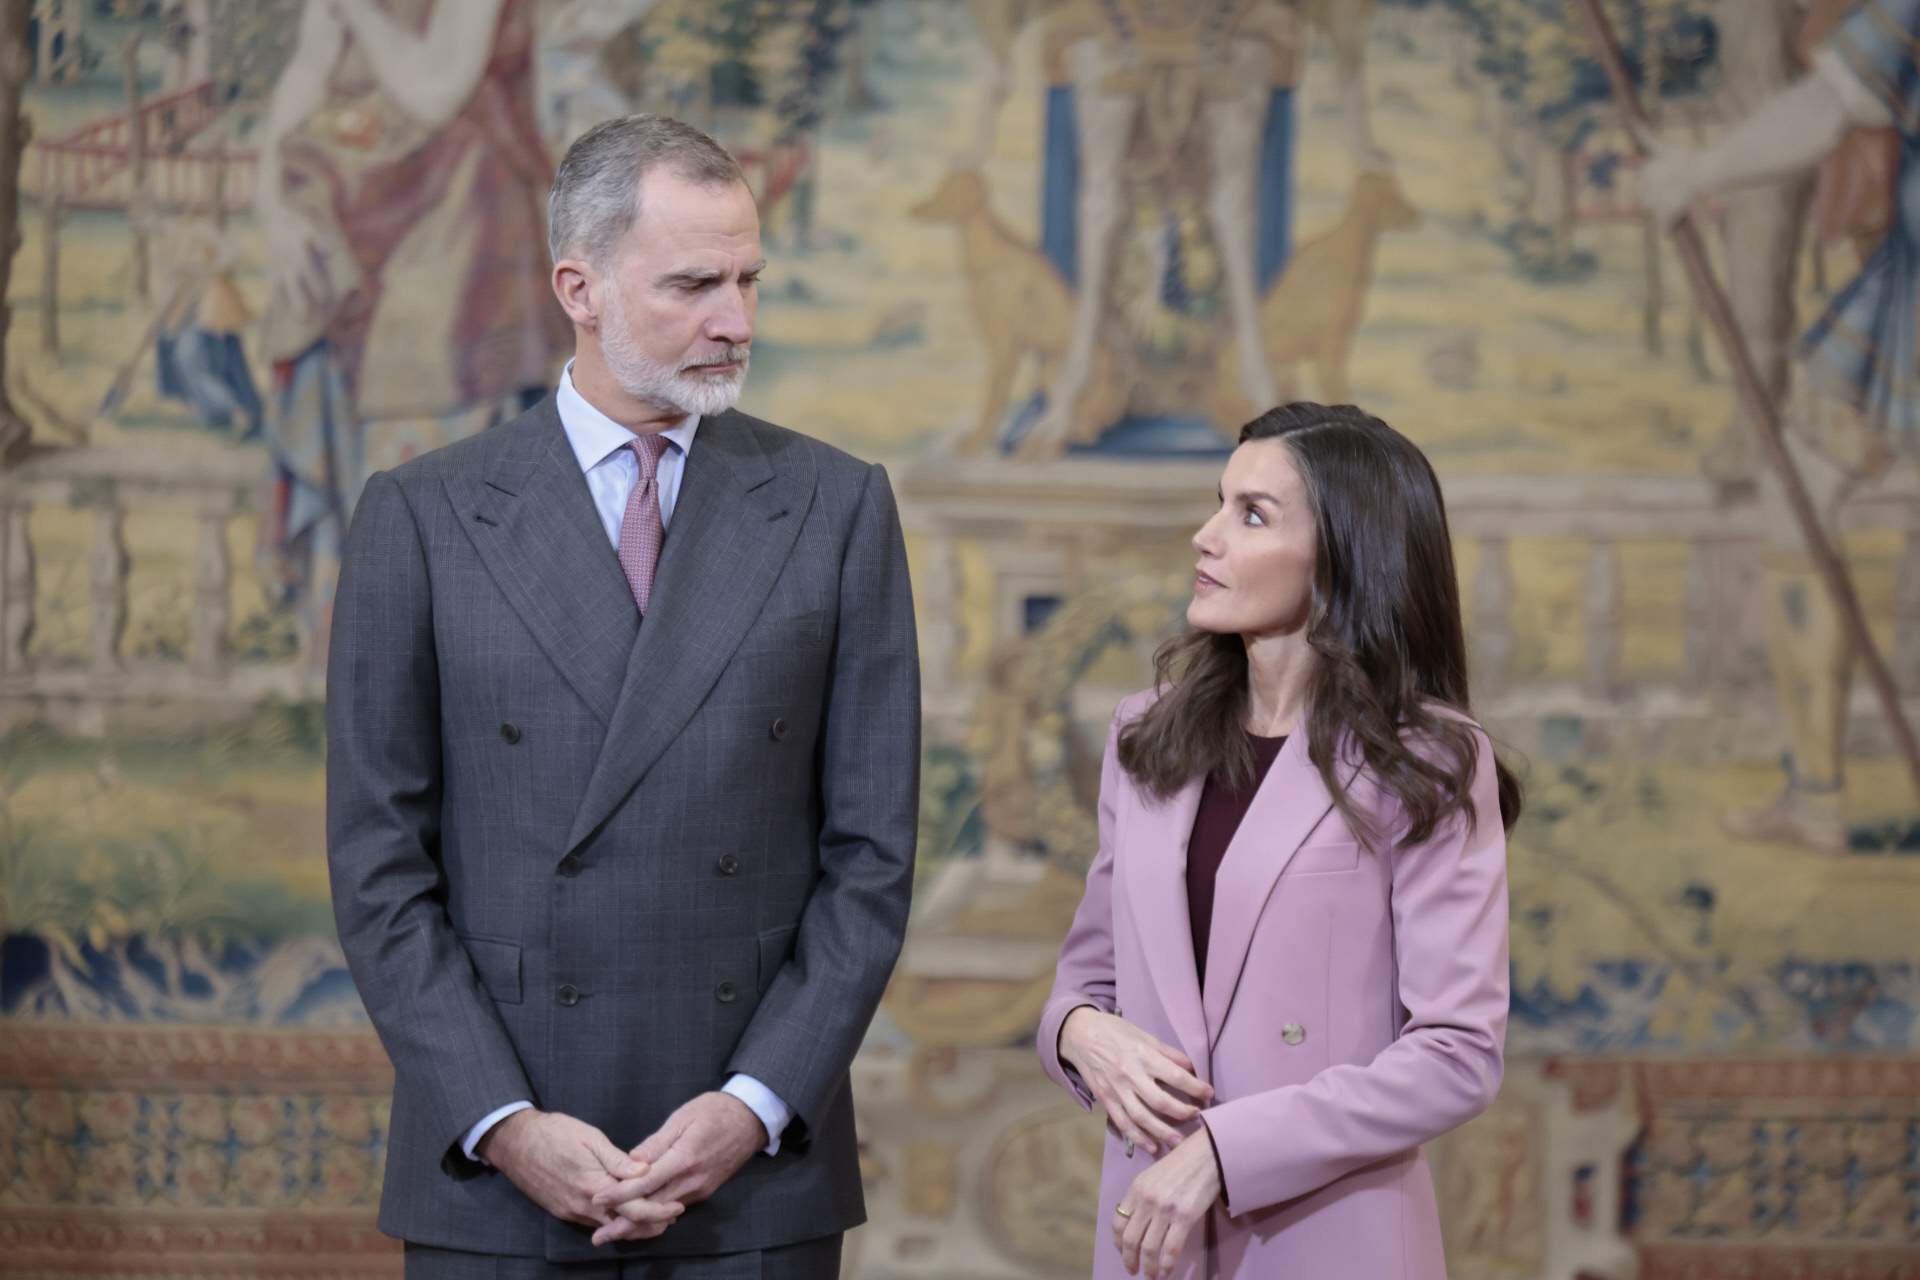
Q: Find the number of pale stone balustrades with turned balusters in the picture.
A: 2